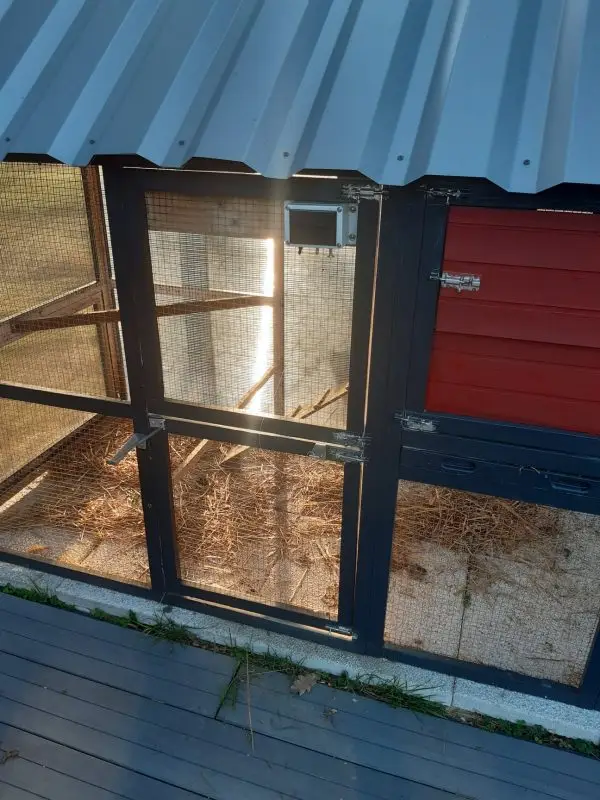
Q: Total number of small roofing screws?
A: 6